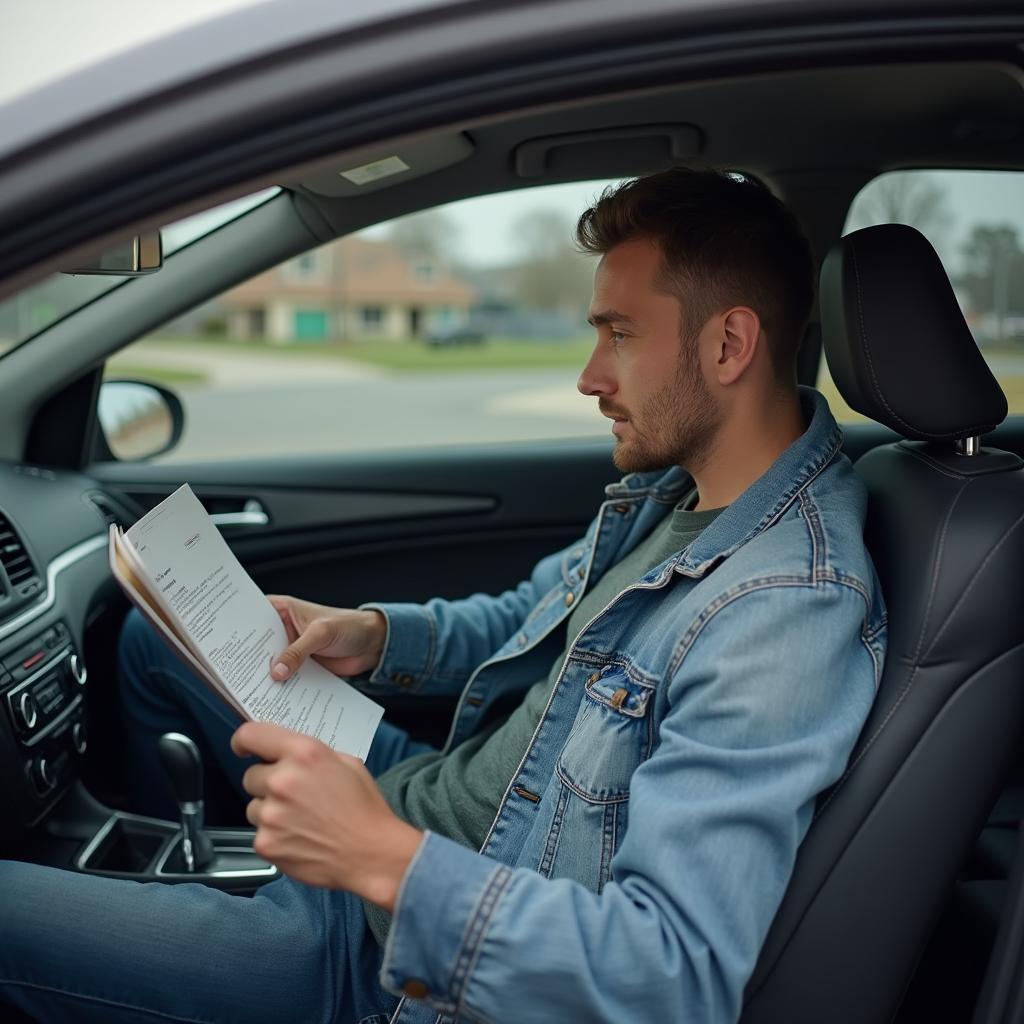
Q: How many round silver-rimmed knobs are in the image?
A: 4